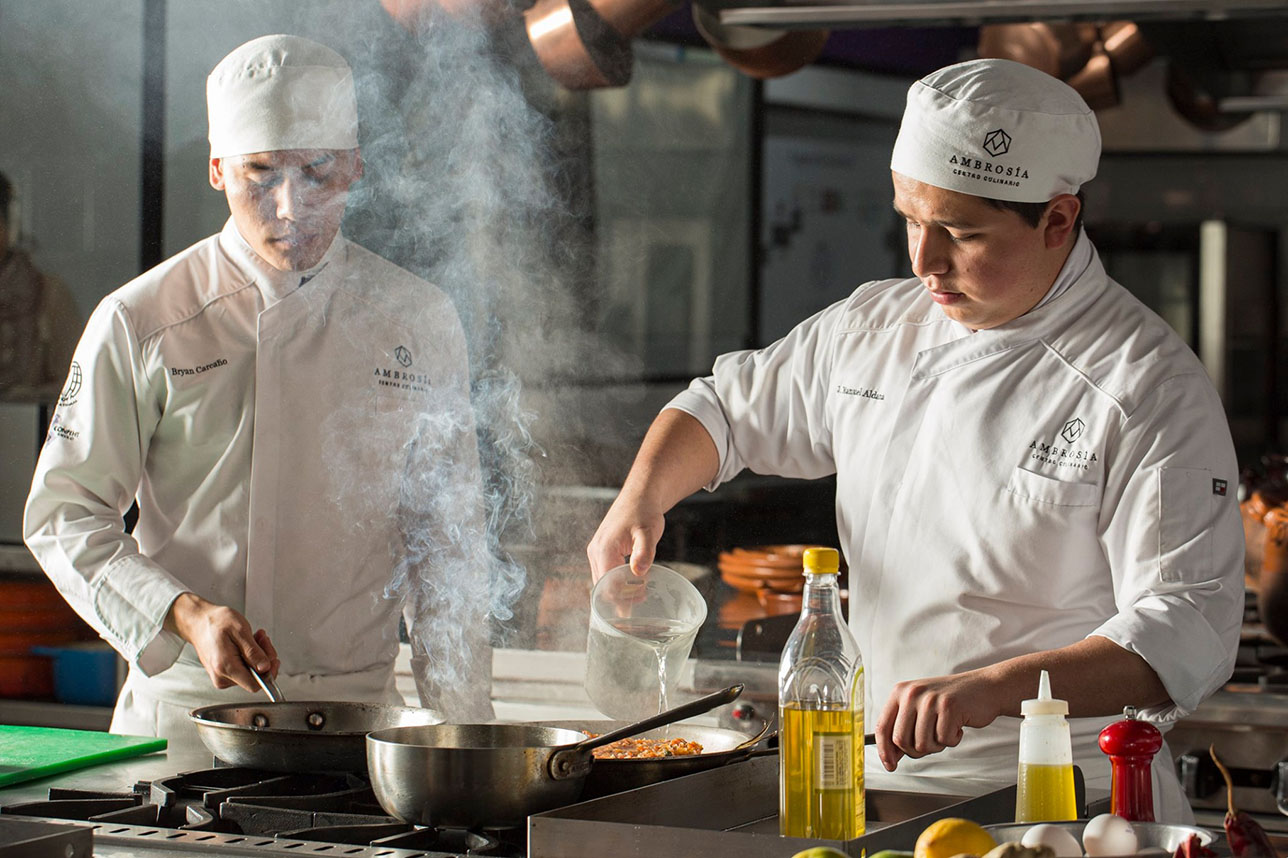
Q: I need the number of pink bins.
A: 0